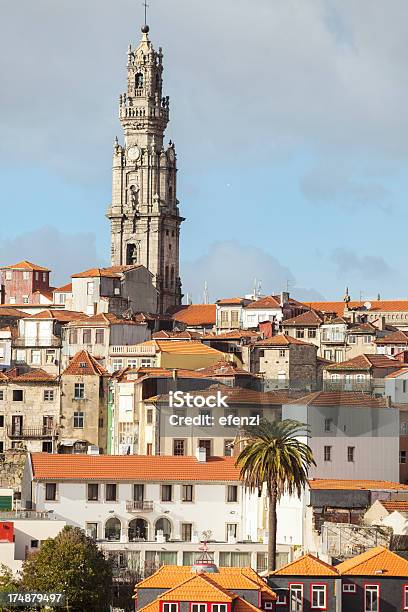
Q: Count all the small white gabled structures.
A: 2